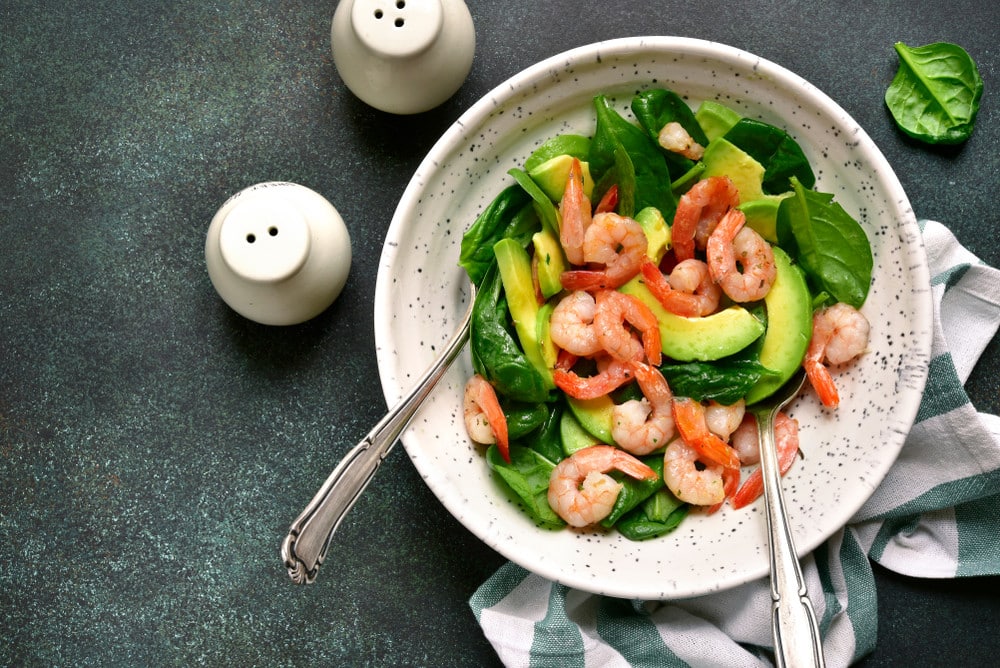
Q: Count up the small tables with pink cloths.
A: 0